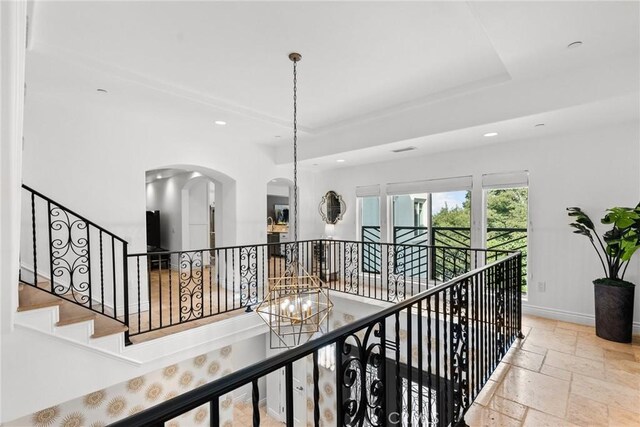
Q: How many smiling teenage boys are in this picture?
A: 0